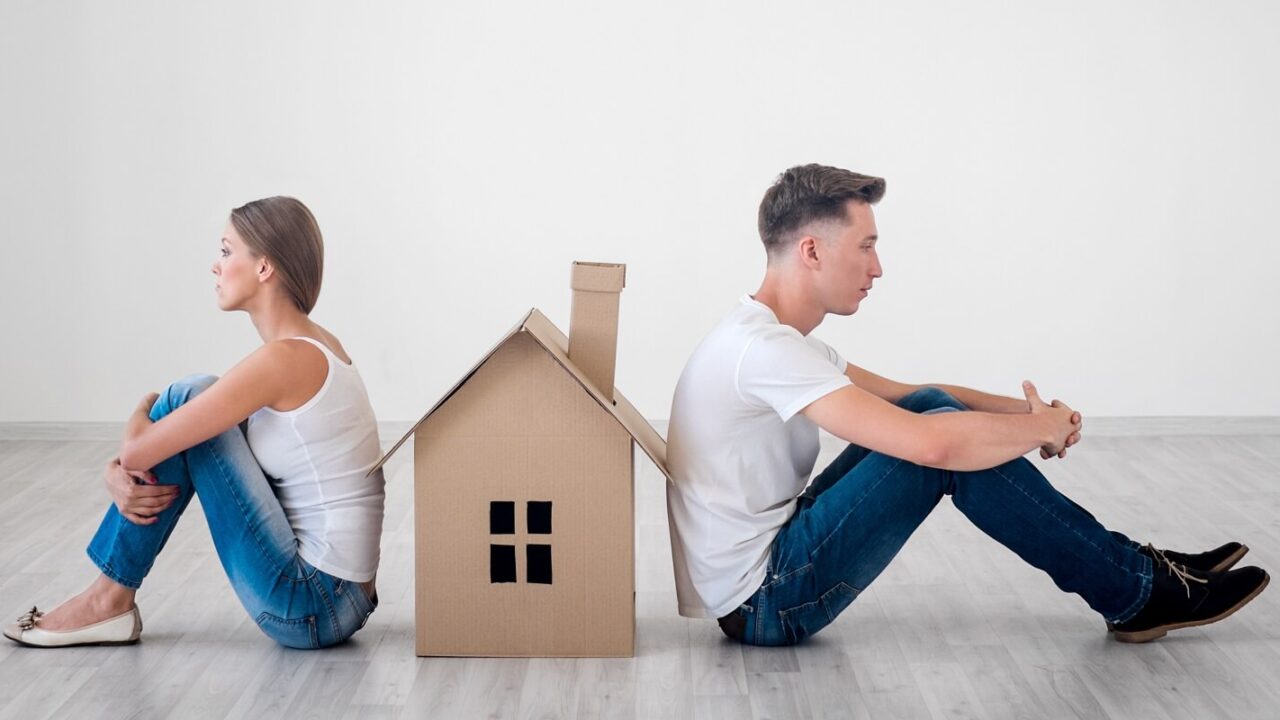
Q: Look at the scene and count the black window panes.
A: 4